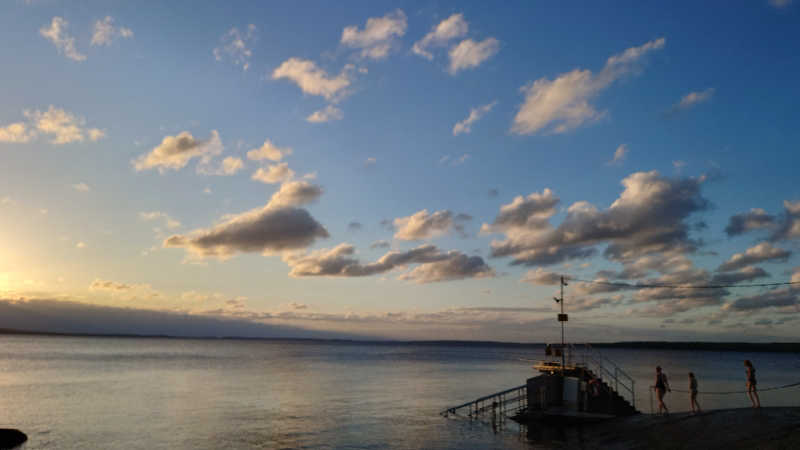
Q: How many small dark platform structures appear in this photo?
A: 1